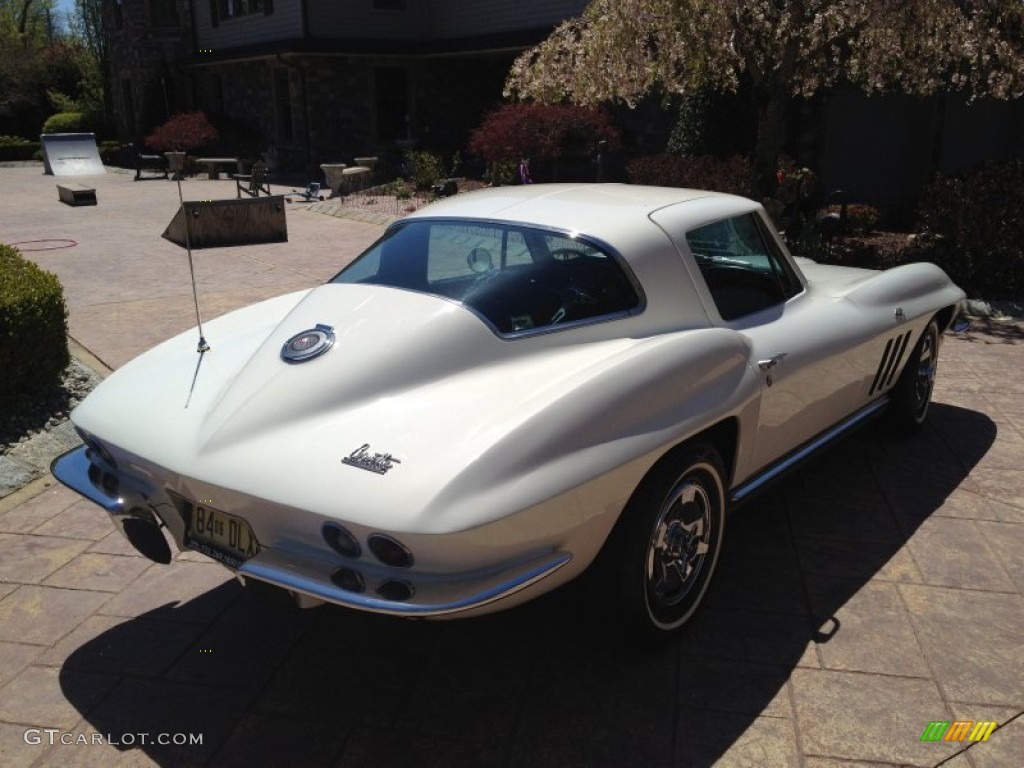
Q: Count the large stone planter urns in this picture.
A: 3